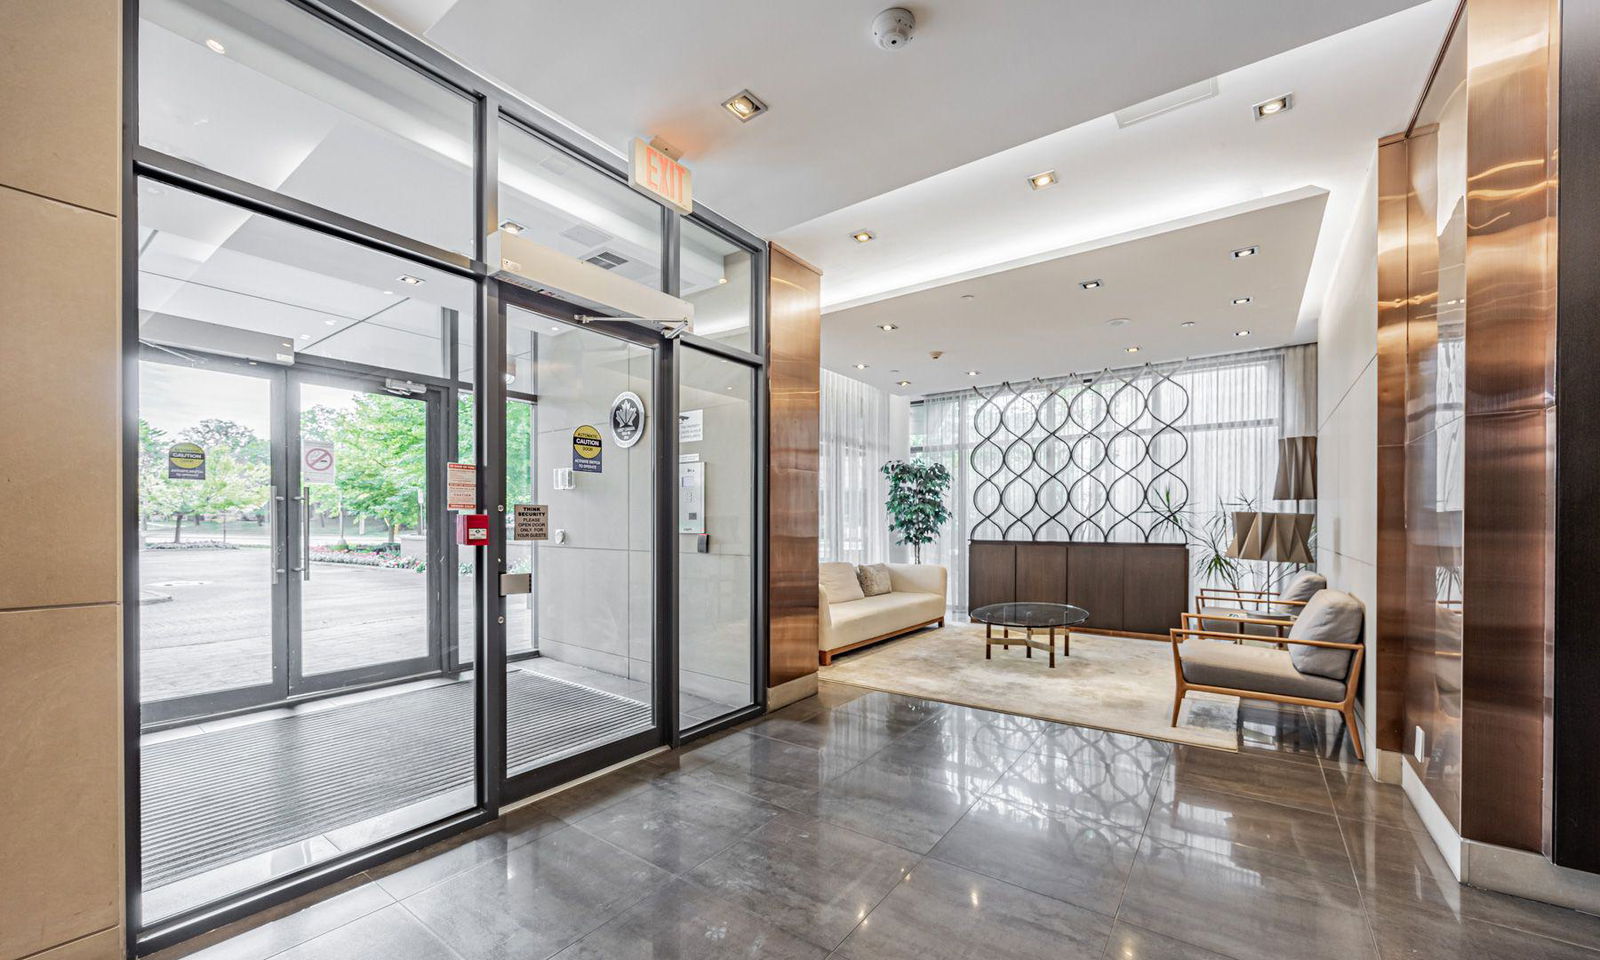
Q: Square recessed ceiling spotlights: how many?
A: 15